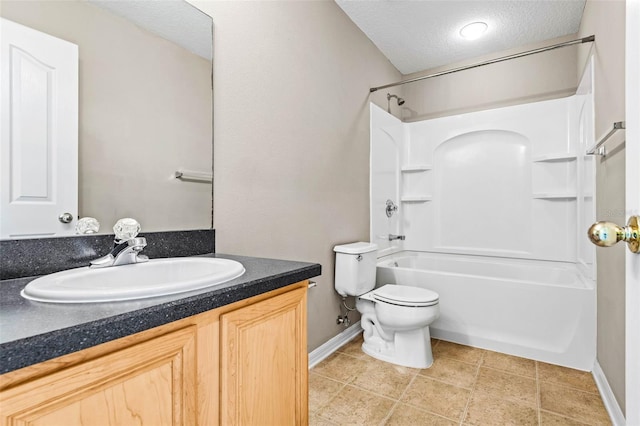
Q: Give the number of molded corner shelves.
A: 4